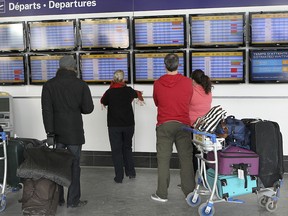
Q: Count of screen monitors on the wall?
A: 12